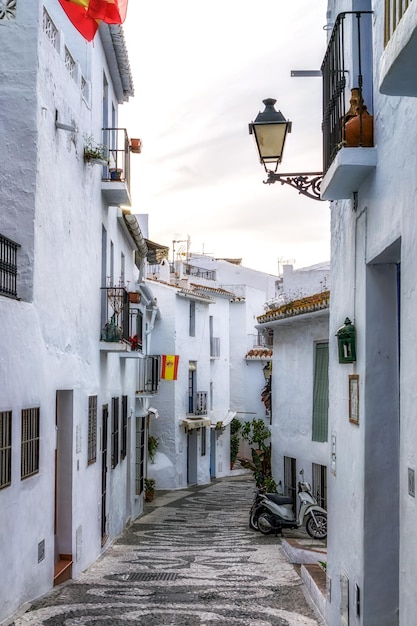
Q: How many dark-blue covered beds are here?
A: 0